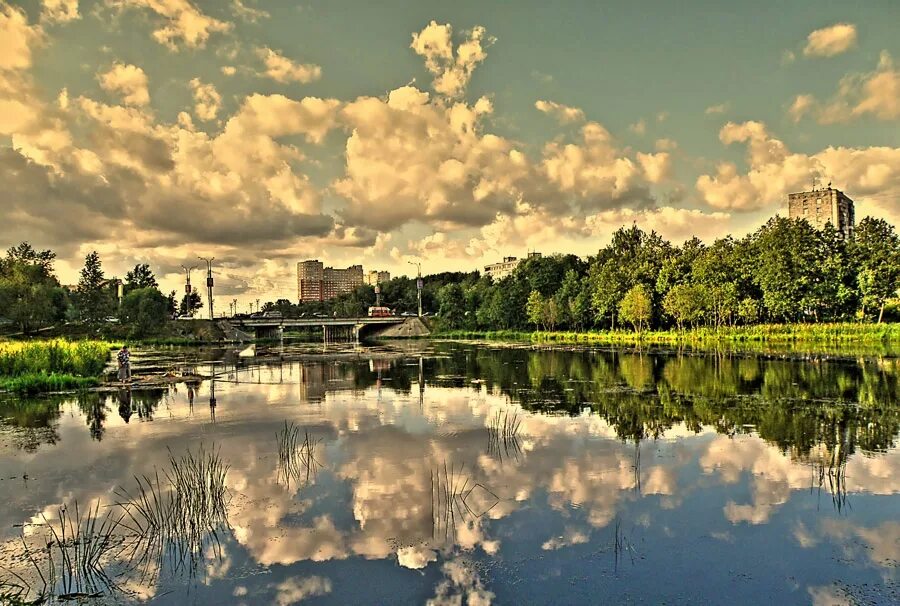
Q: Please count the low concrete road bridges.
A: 1